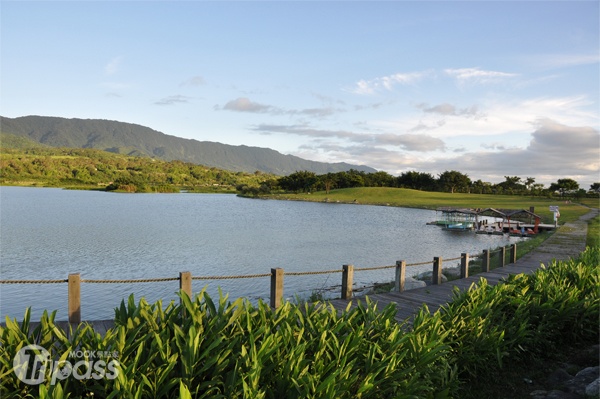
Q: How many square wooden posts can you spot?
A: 10